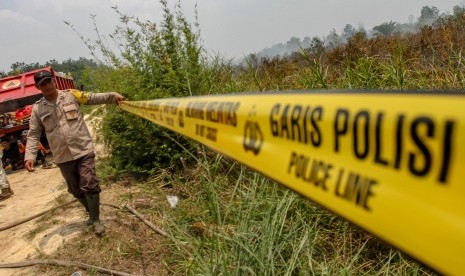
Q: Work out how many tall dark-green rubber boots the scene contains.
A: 2